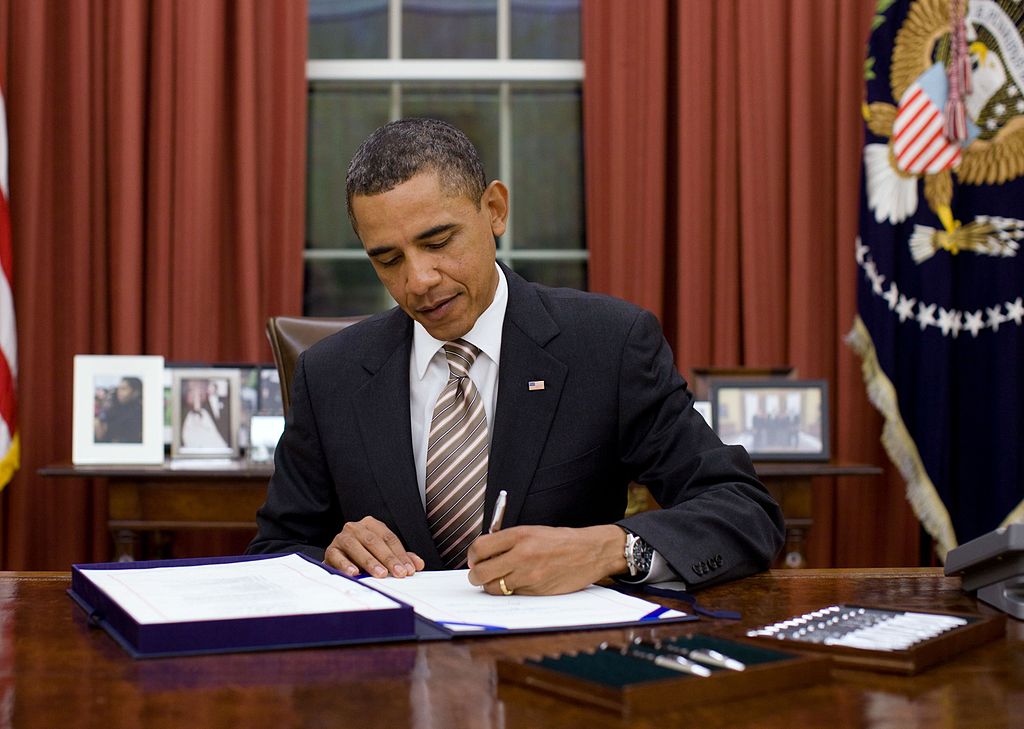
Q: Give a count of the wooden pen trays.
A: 2